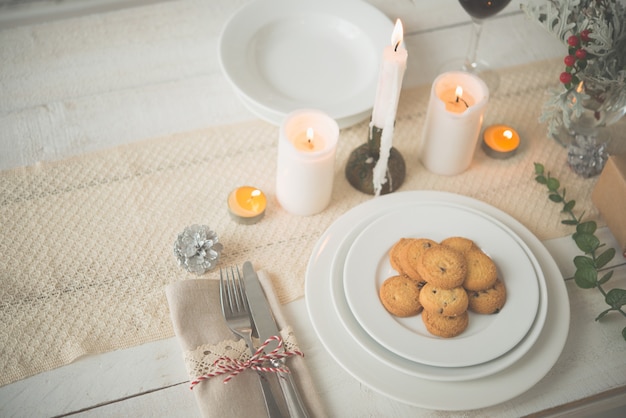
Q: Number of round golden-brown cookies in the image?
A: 9